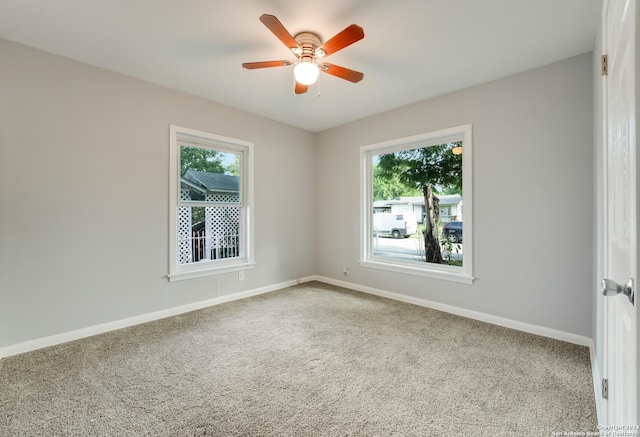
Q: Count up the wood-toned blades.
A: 5